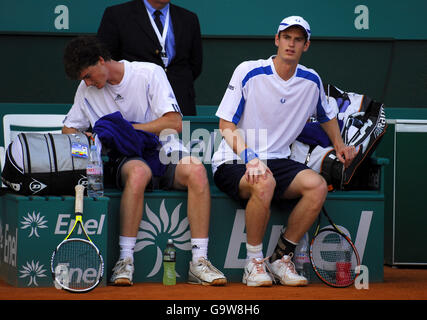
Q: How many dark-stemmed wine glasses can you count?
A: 0